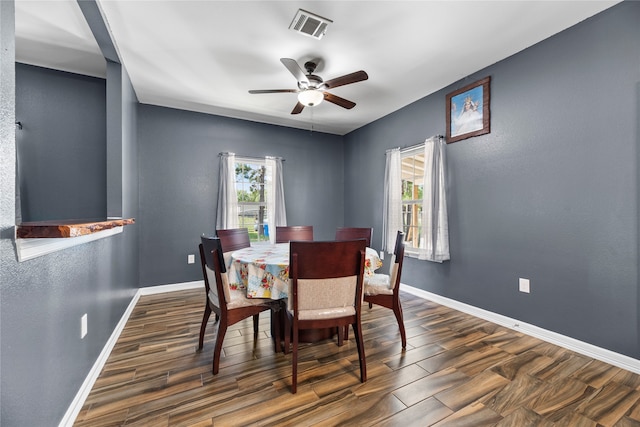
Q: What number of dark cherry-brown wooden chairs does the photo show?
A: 6